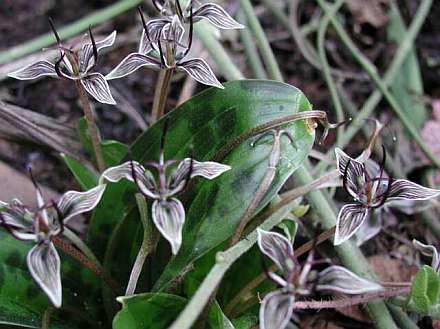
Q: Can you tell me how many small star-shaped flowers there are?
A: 7